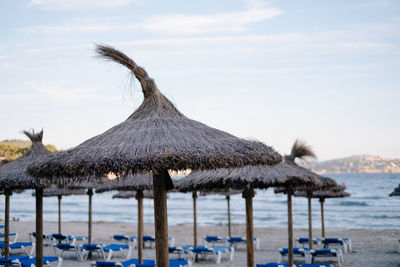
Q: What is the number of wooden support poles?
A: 12